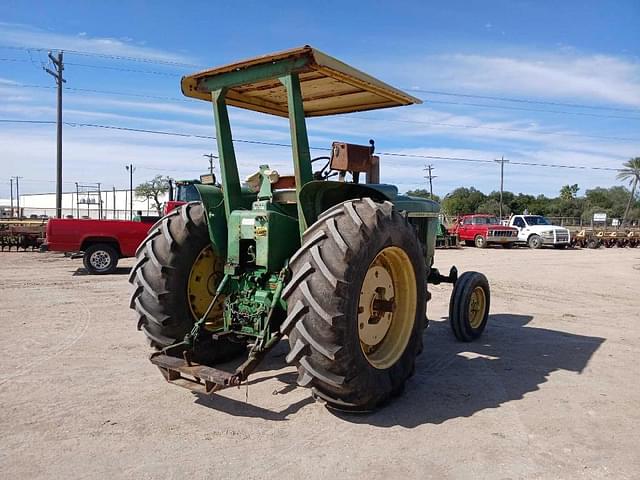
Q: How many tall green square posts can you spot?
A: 2